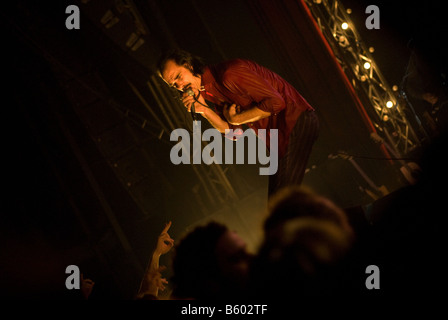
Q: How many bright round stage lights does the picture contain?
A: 3